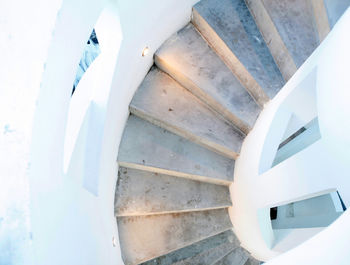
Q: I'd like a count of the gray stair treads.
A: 11